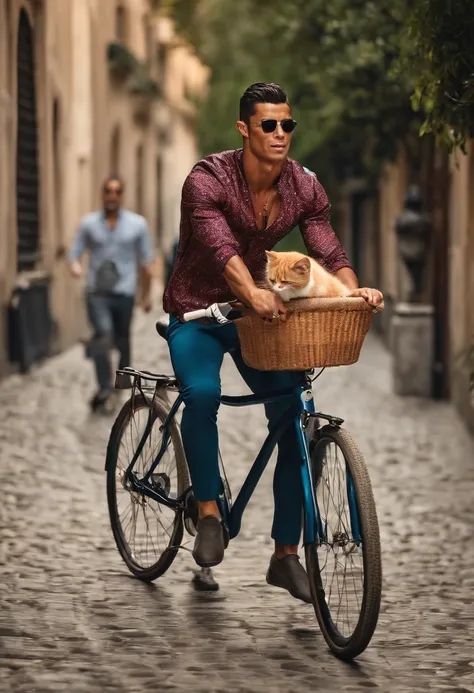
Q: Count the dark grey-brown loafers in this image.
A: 2